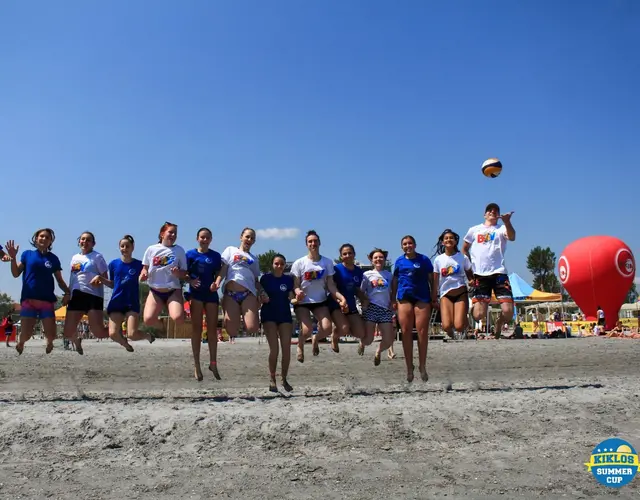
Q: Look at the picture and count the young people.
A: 13